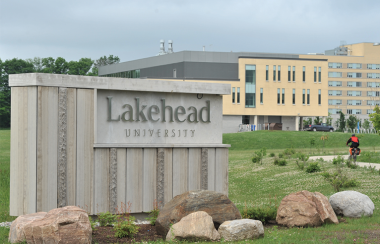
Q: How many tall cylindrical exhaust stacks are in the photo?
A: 2